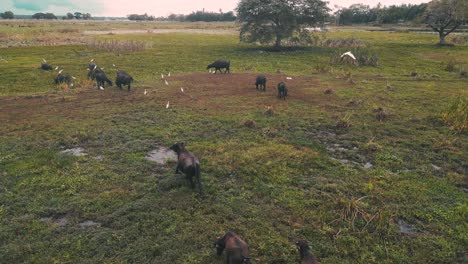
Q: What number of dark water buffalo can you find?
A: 11